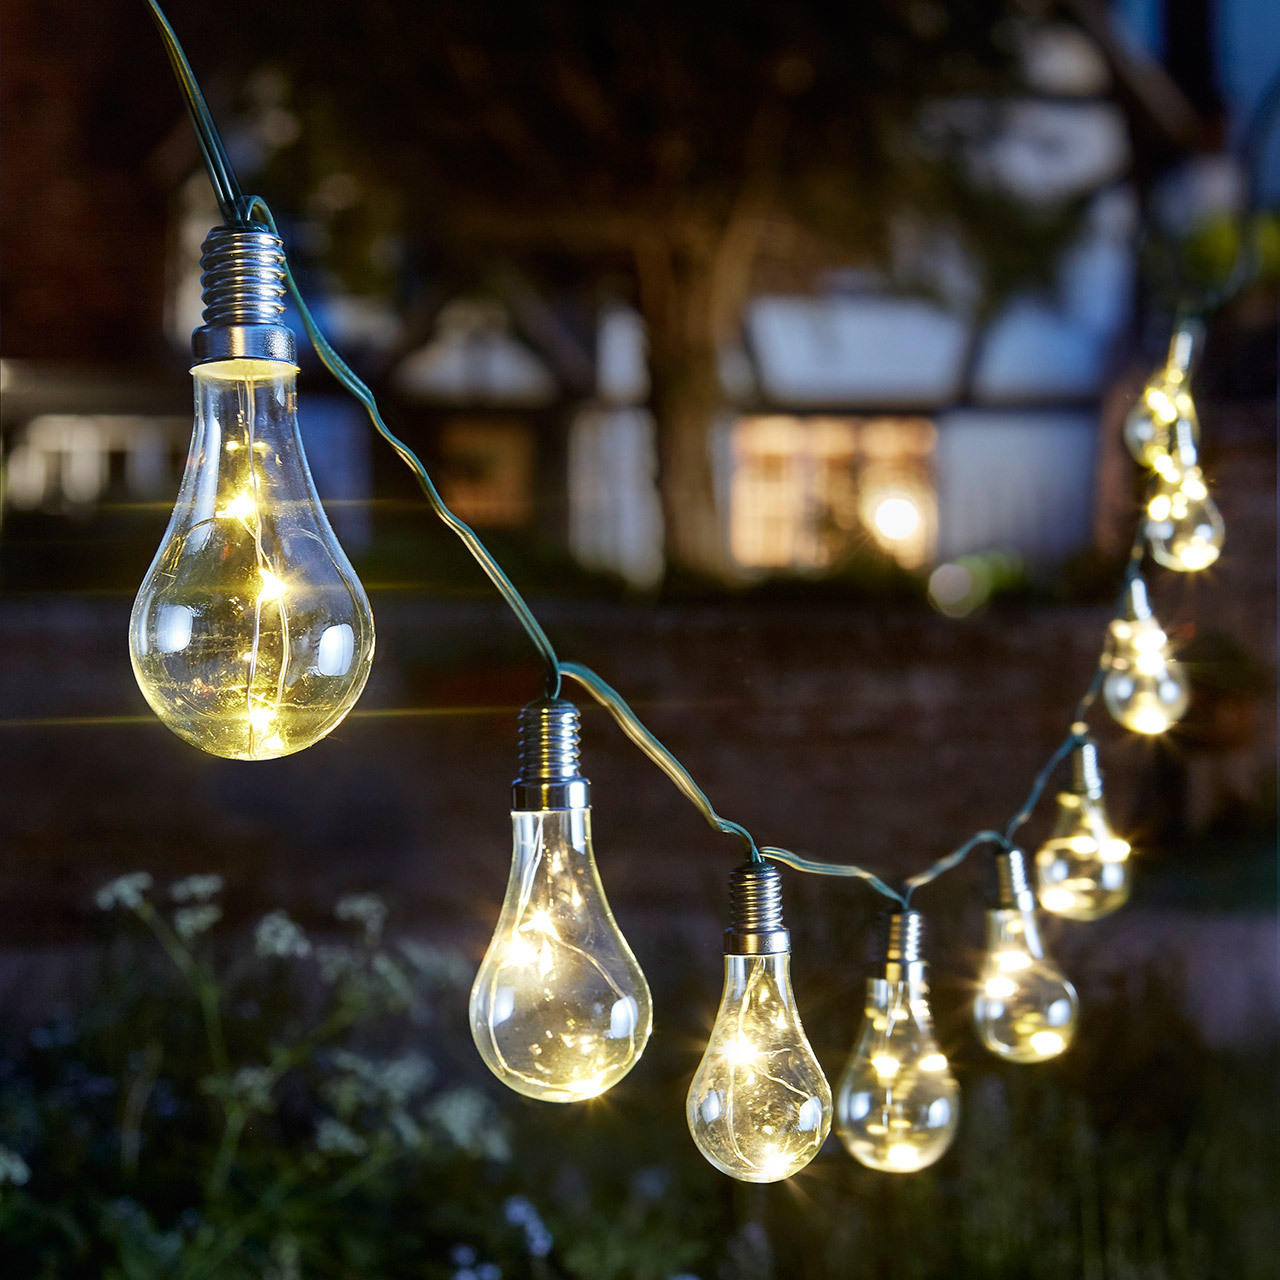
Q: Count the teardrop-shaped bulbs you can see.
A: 9